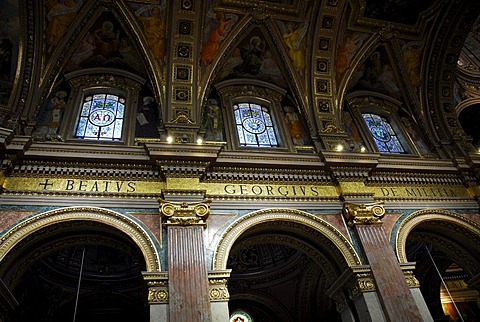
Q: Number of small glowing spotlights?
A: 4